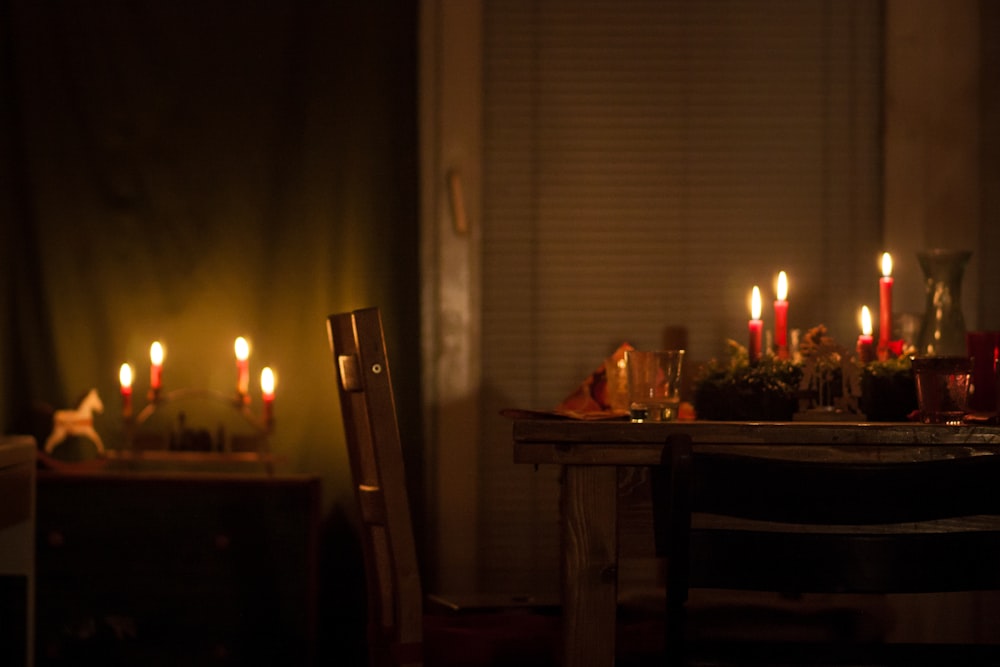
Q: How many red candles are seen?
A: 8